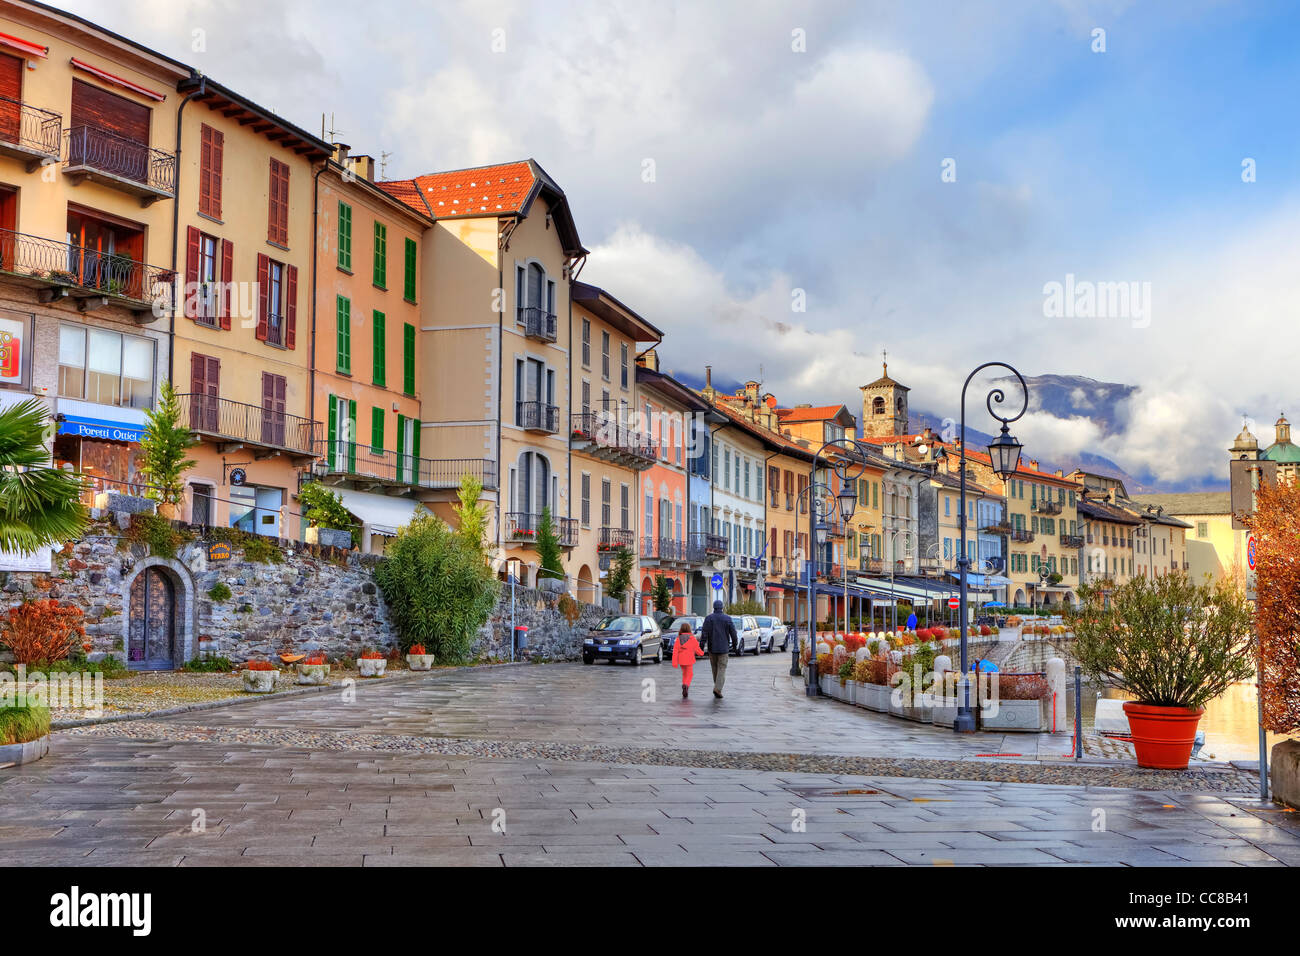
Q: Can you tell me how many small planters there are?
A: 4